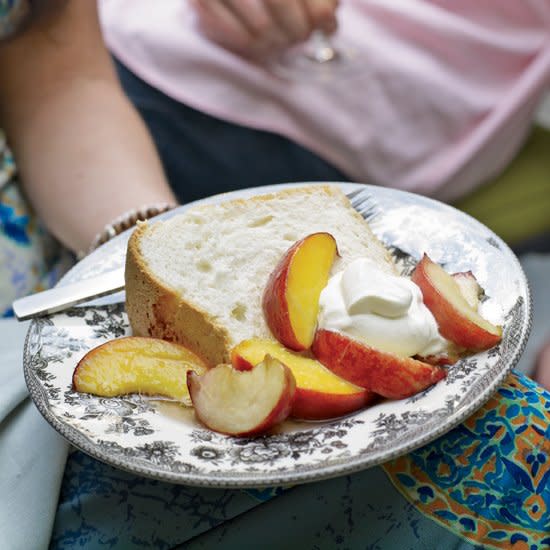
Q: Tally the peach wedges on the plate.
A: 7